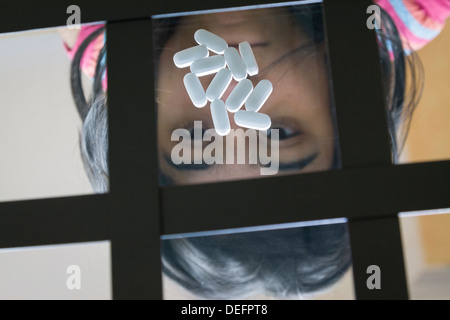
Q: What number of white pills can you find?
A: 11